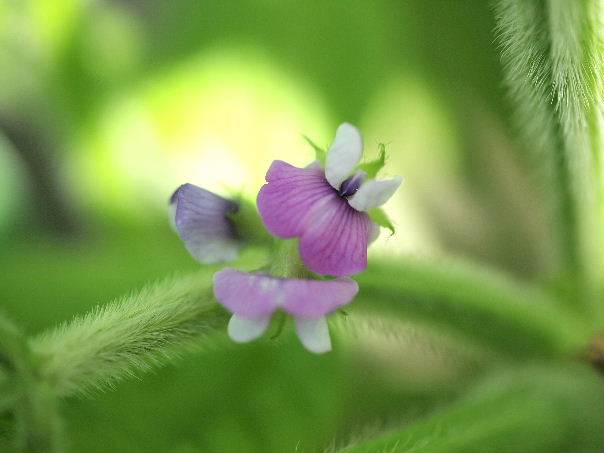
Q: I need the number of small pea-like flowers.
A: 3